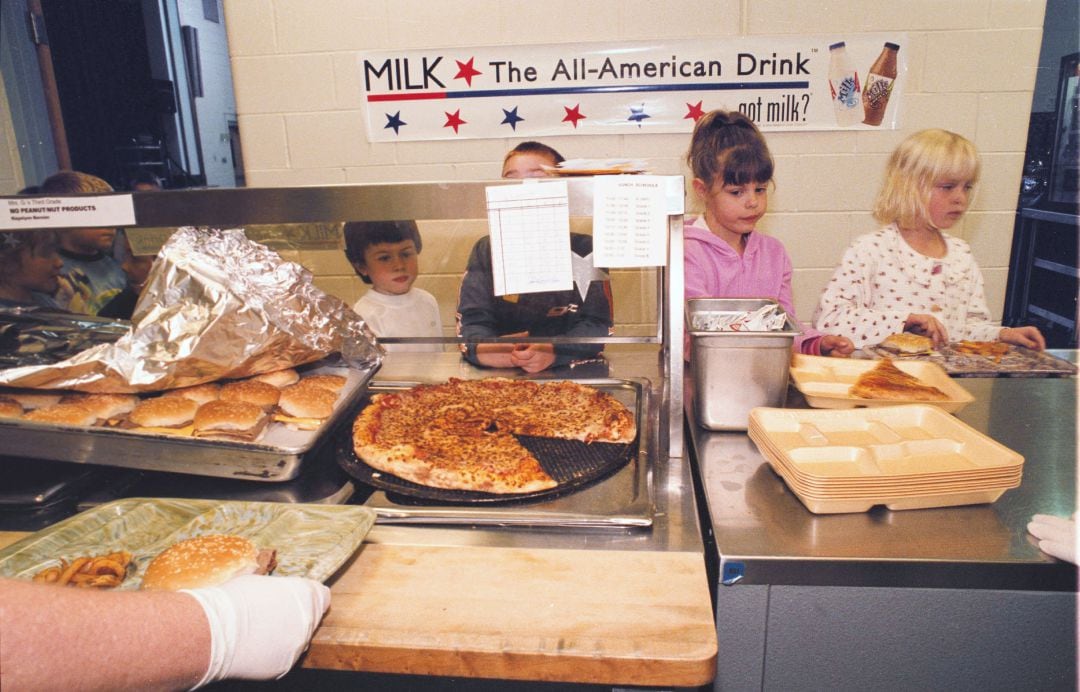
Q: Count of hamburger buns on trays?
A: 13